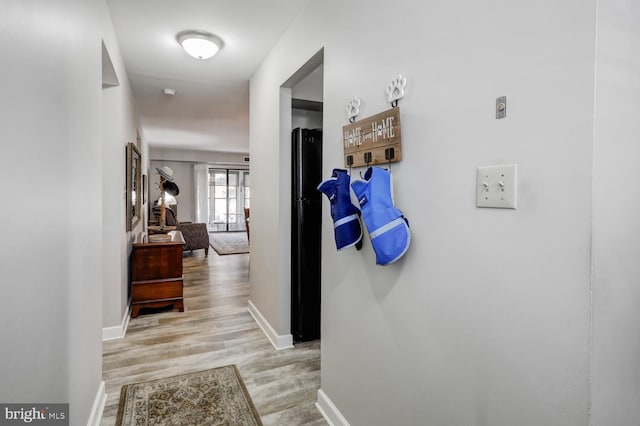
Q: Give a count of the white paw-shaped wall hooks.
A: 2